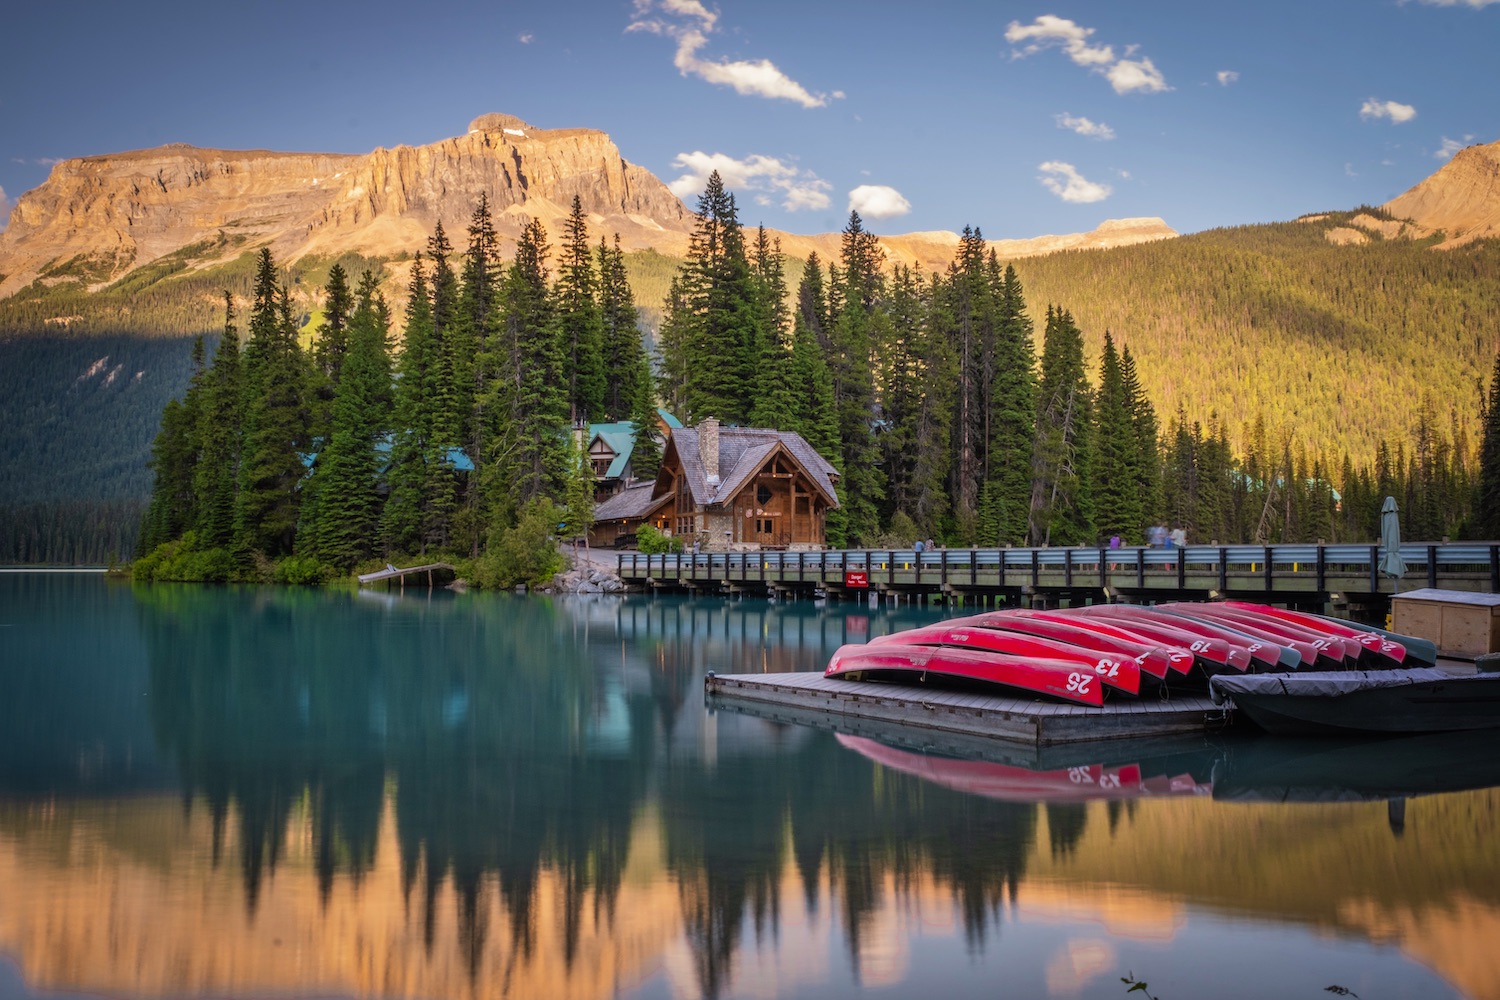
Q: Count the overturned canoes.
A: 14